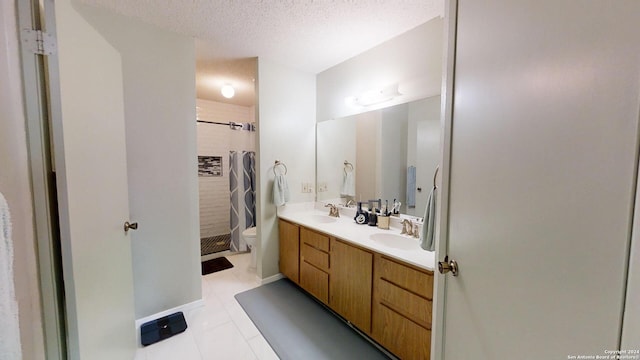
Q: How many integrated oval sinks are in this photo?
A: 2